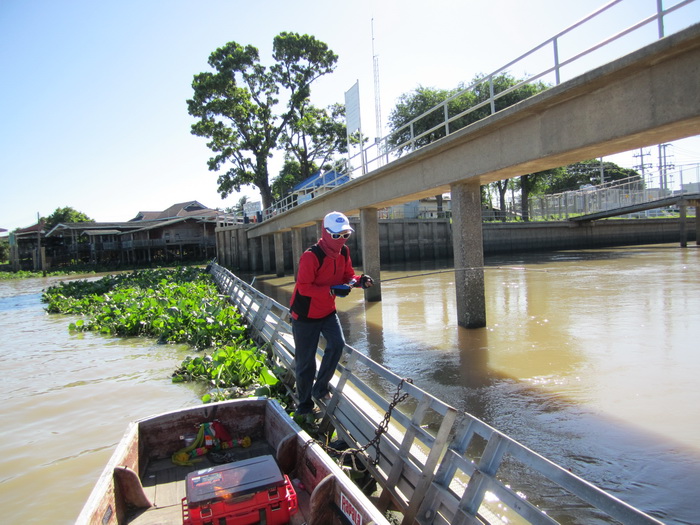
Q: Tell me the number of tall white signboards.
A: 1